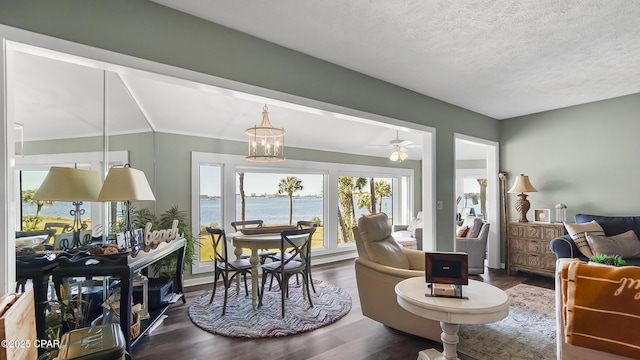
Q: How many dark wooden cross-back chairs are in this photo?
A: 4